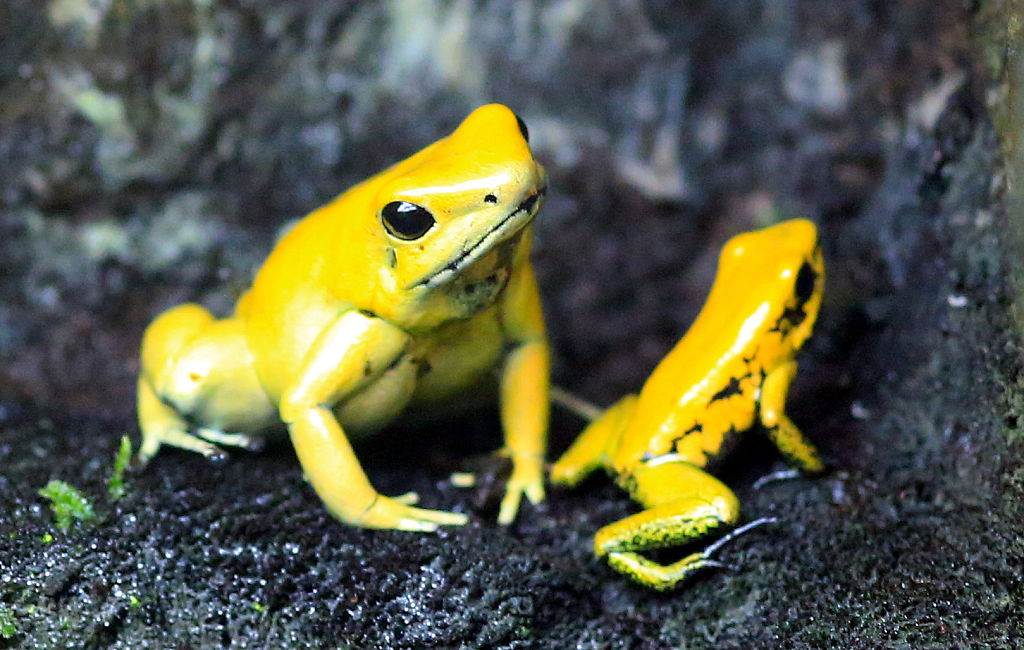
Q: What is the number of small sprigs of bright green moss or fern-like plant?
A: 2